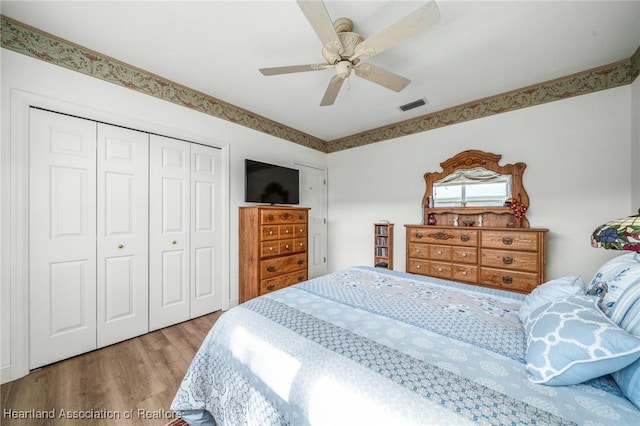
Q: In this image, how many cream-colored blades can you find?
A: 5